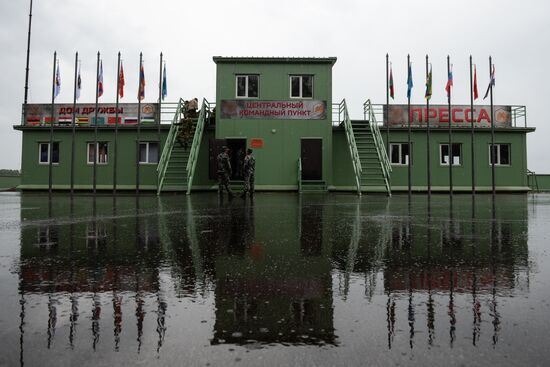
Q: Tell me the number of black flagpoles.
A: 12